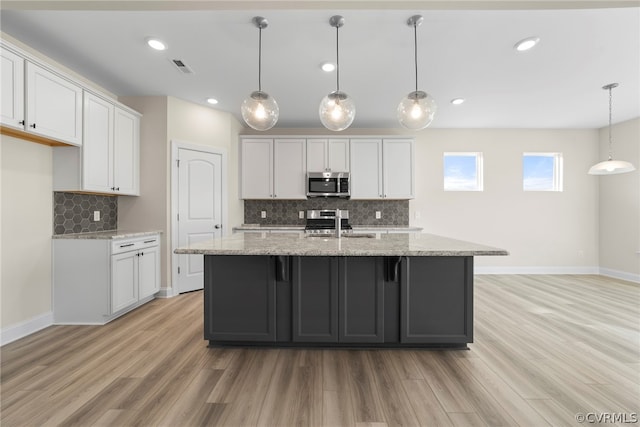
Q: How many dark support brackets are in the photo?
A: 2